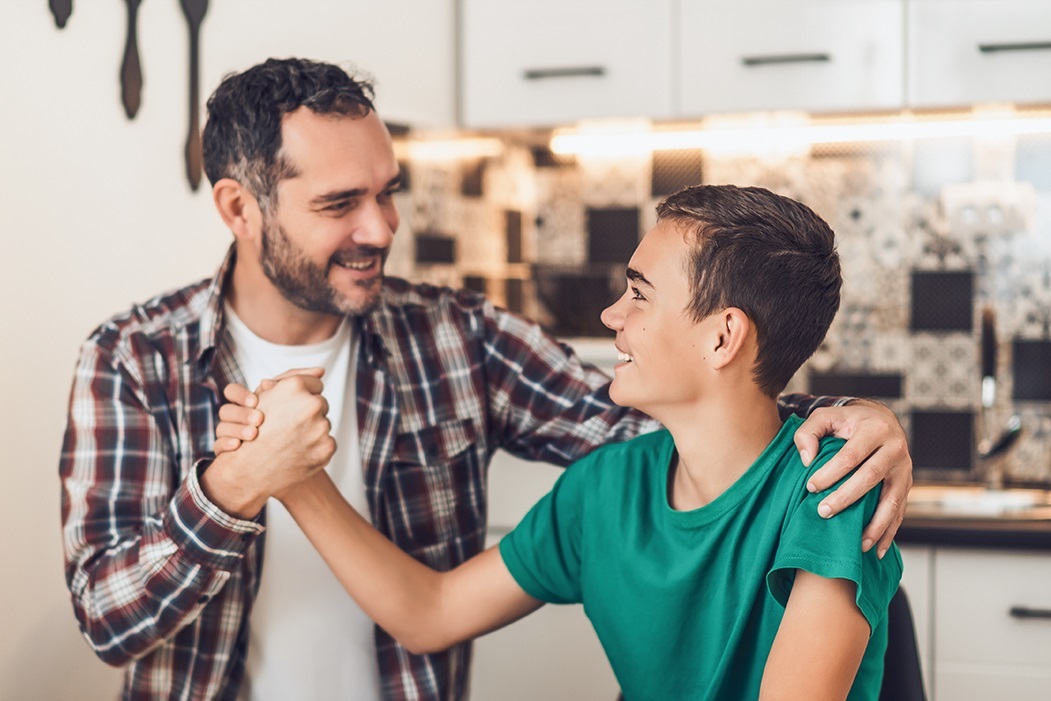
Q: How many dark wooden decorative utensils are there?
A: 3